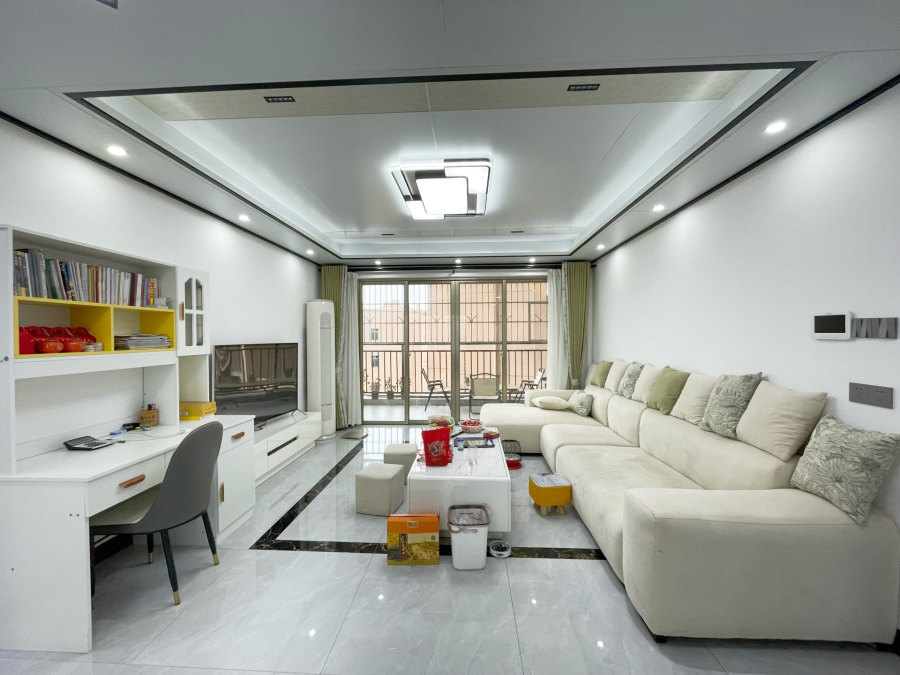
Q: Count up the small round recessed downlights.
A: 9